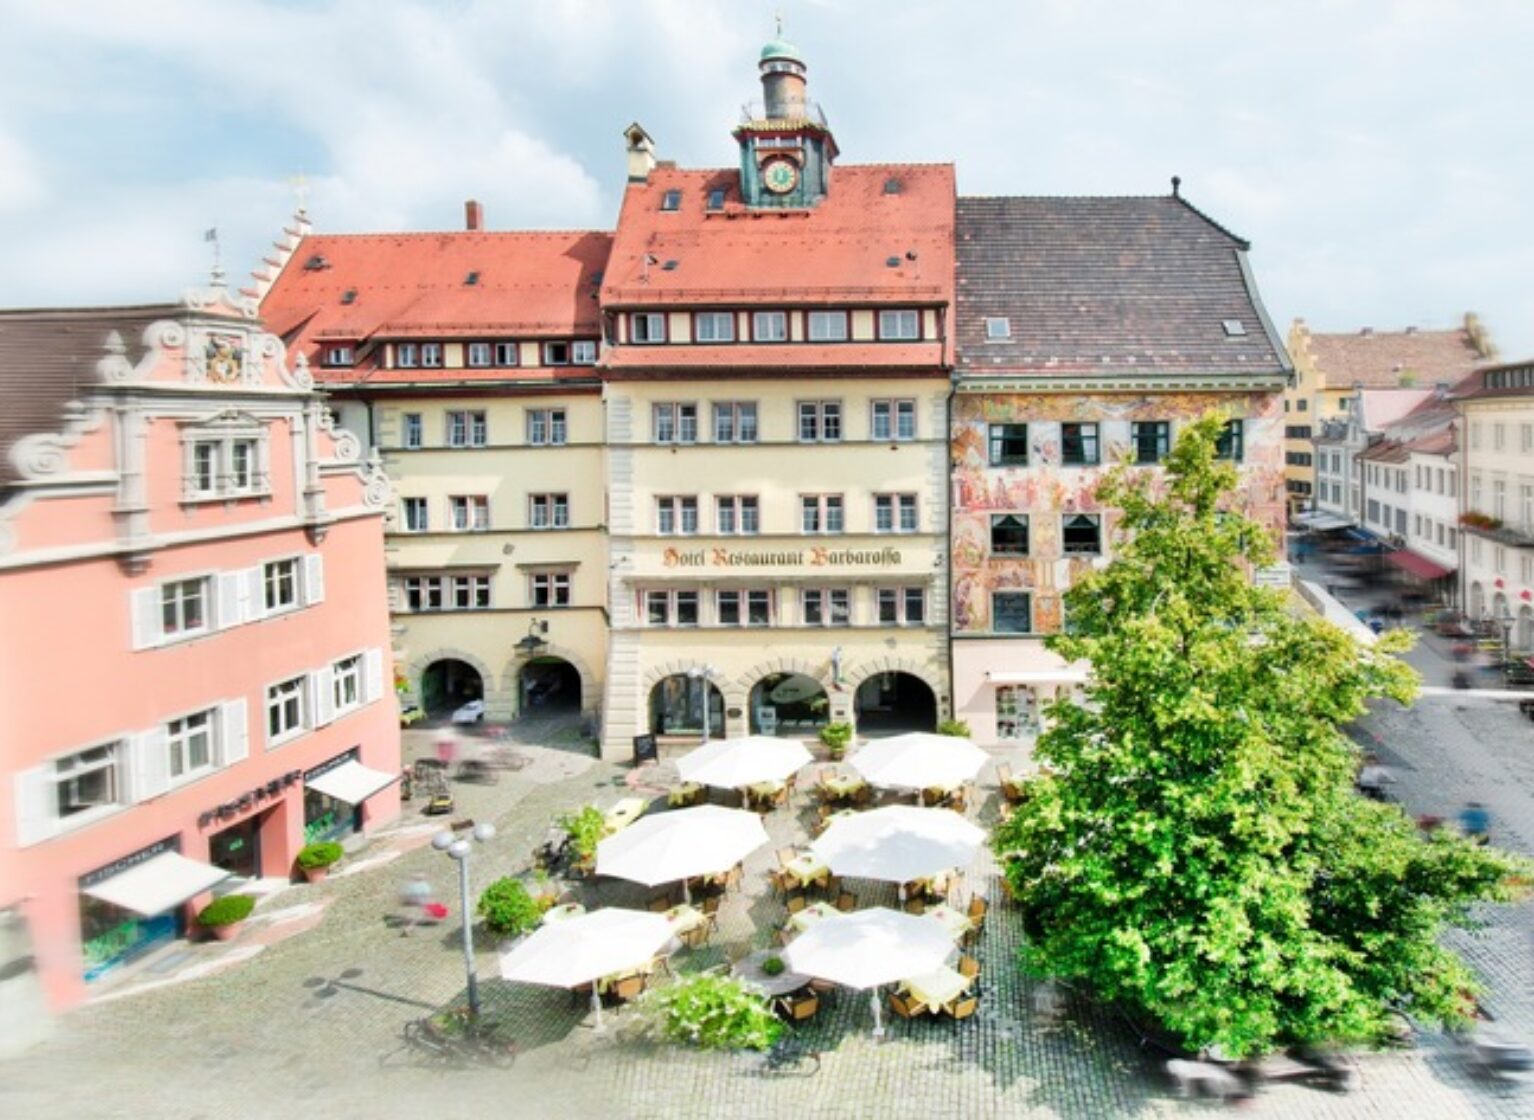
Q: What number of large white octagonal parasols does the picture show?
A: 6